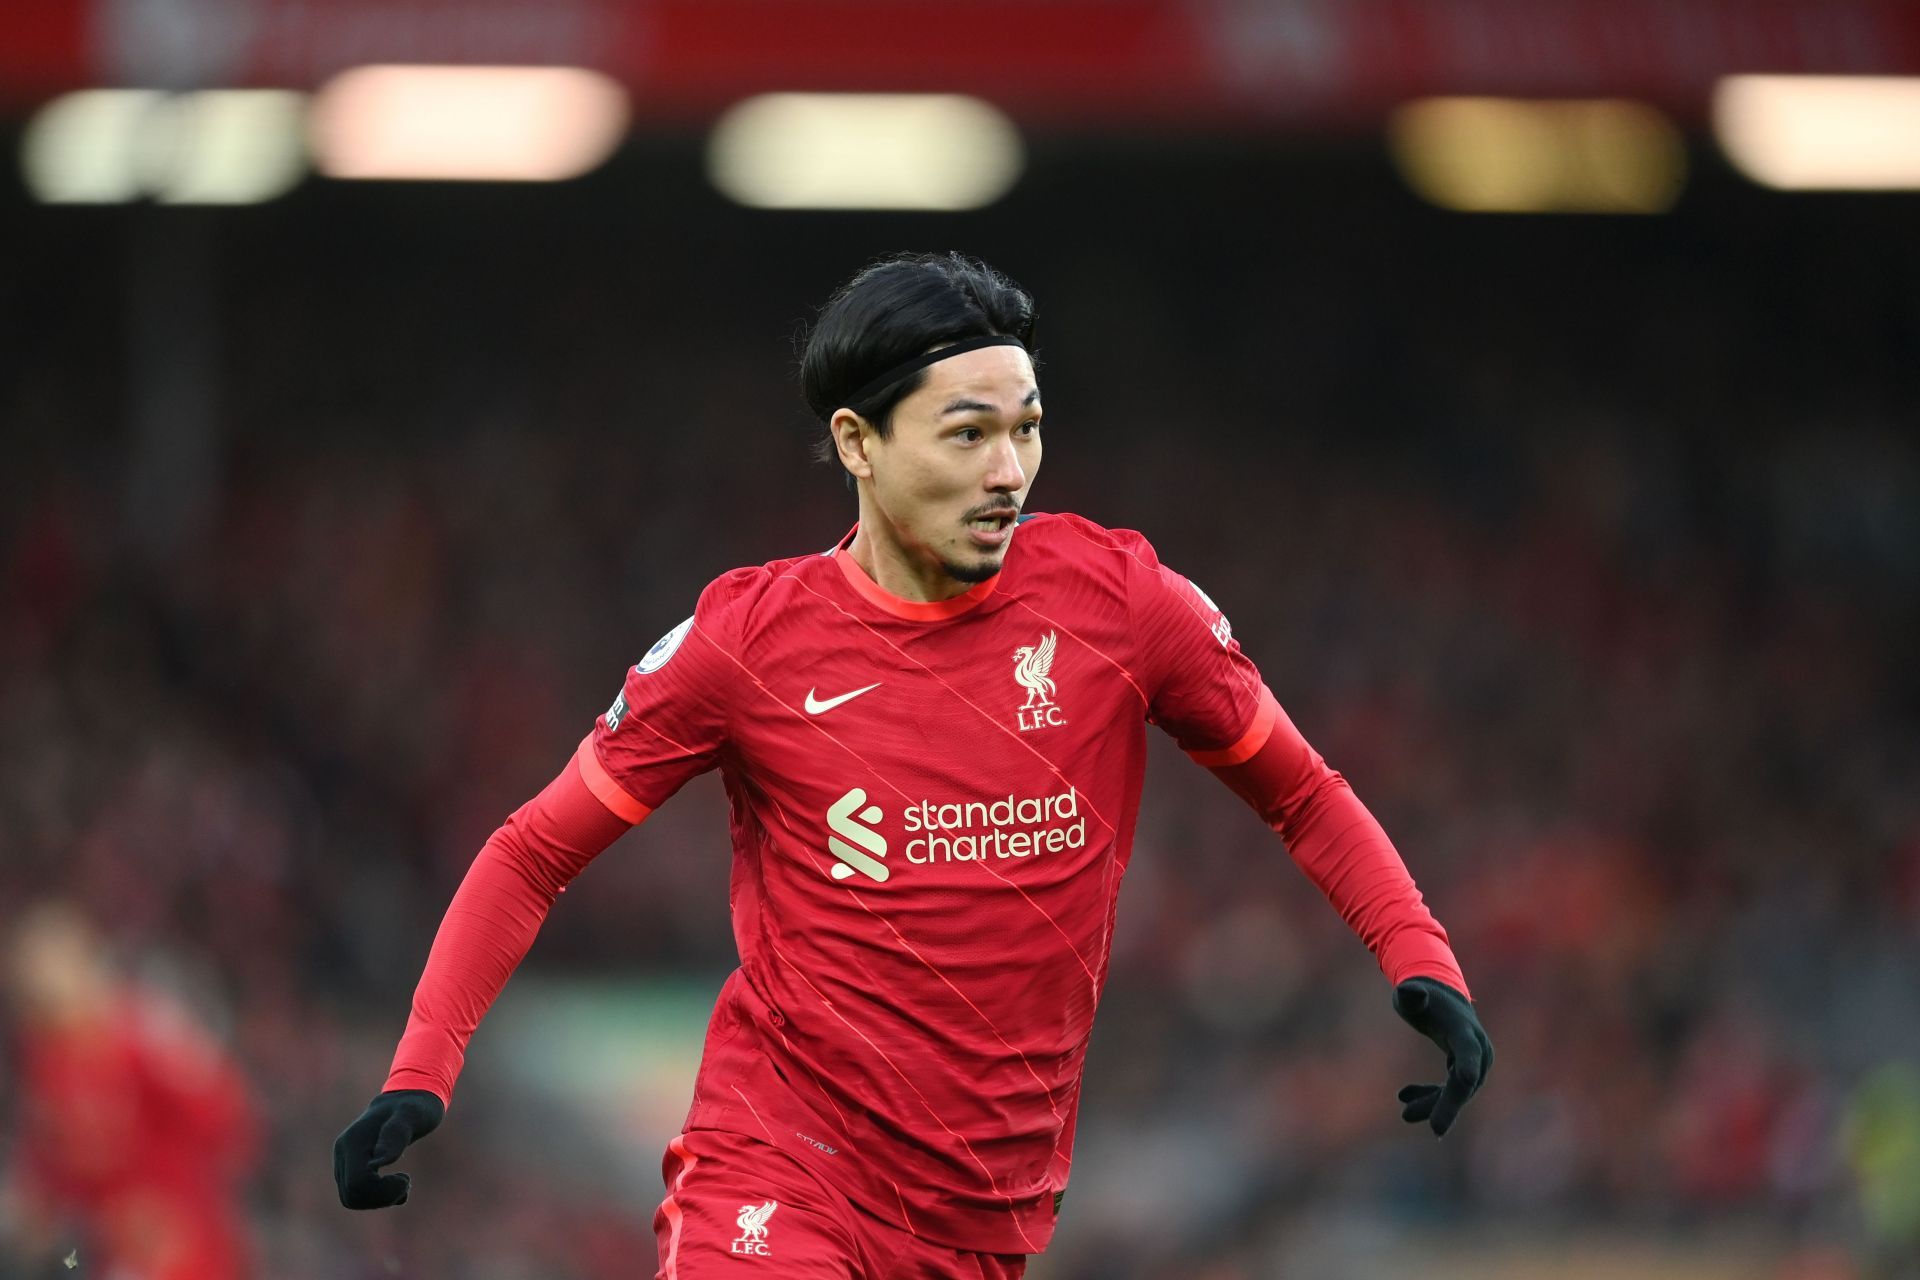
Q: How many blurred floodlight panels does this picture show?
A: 5